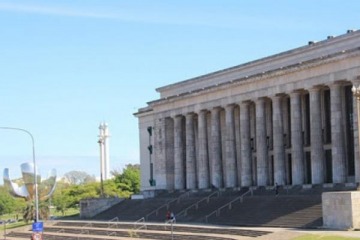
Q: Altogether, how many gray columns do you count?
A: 12